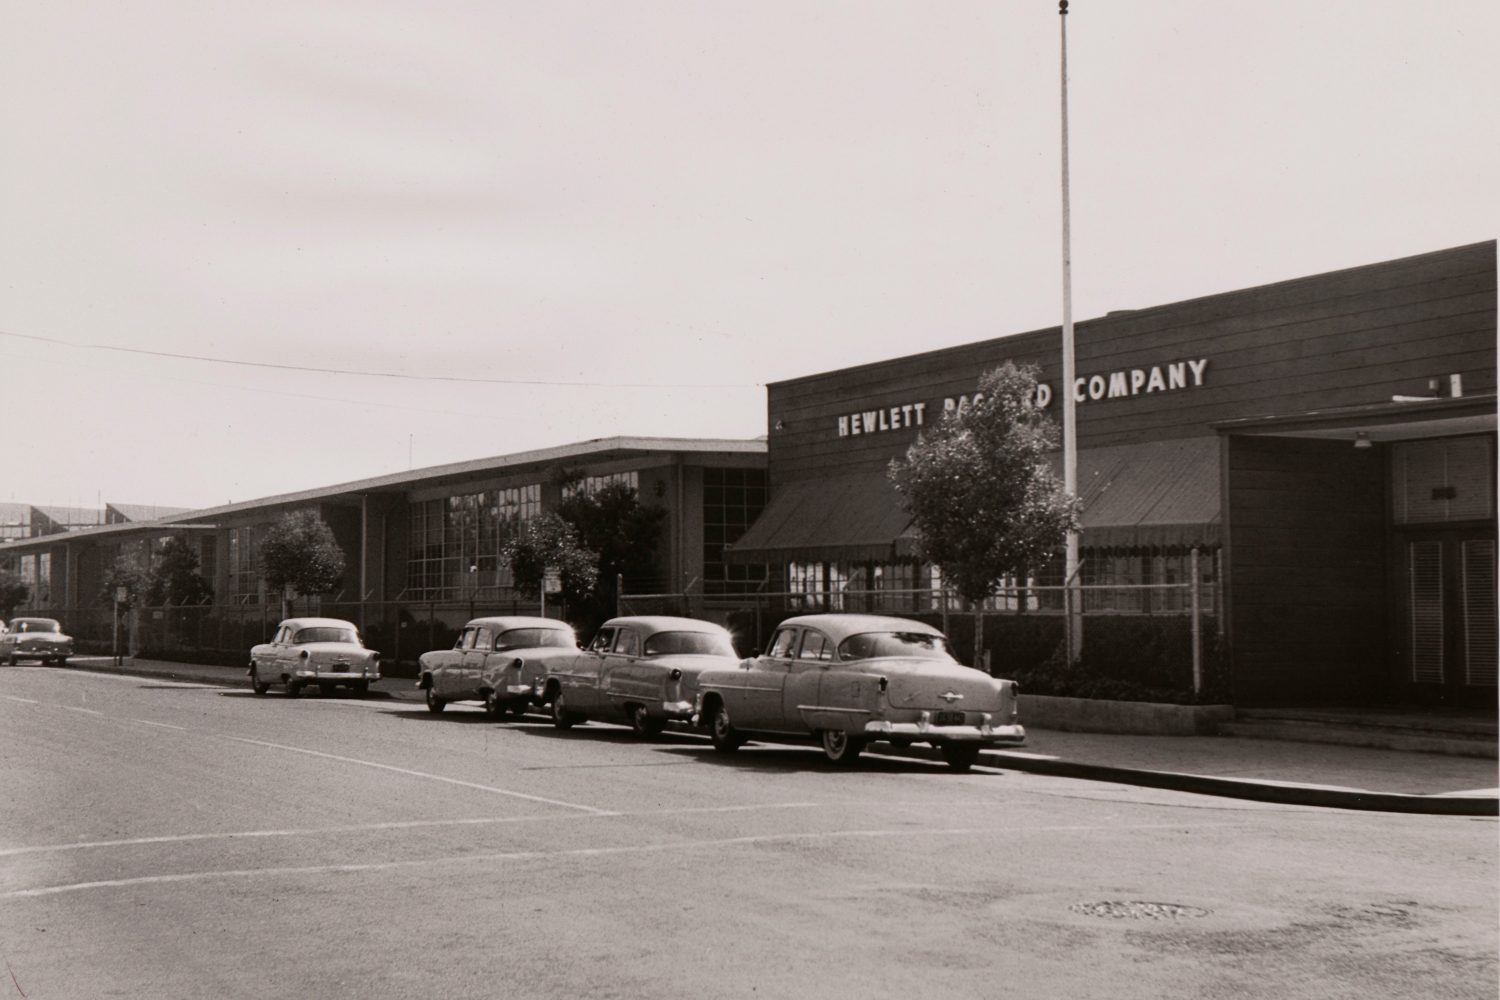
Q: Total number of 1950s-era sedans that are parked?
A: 5